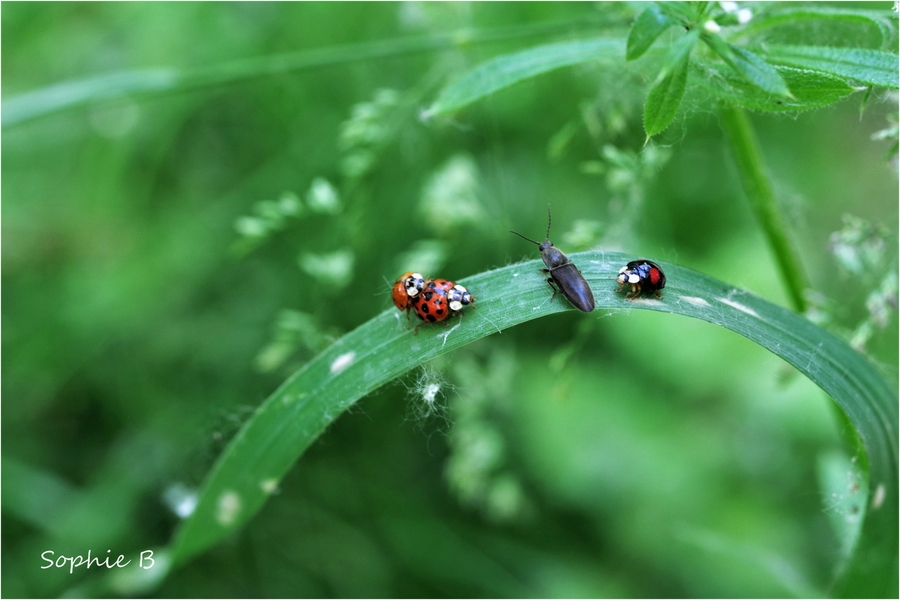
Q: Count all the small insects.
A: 4